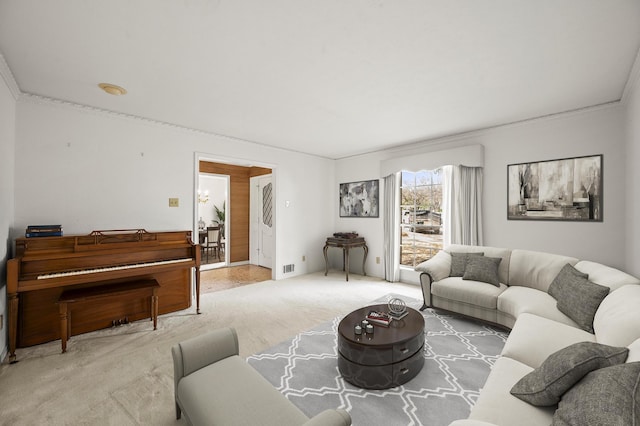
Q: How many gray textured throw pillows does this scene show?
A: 6